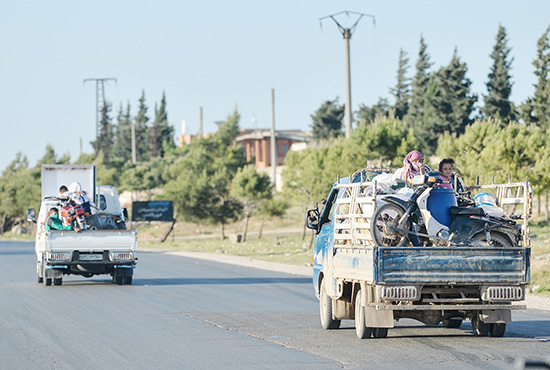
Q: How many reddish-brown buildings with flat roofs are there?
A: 1